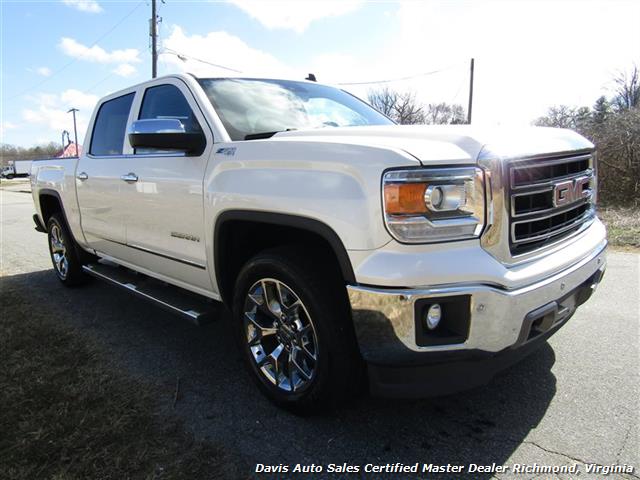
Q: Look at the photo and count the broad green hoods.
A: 0